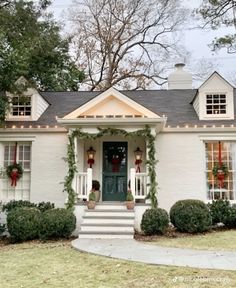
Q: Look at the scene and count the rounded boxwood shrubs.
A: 4